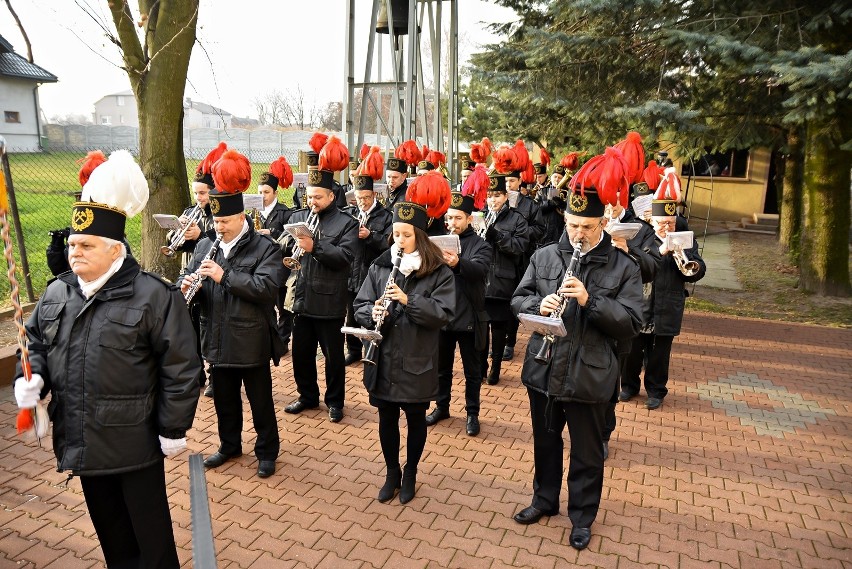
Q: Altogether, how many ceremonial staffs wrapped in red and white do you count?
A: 1